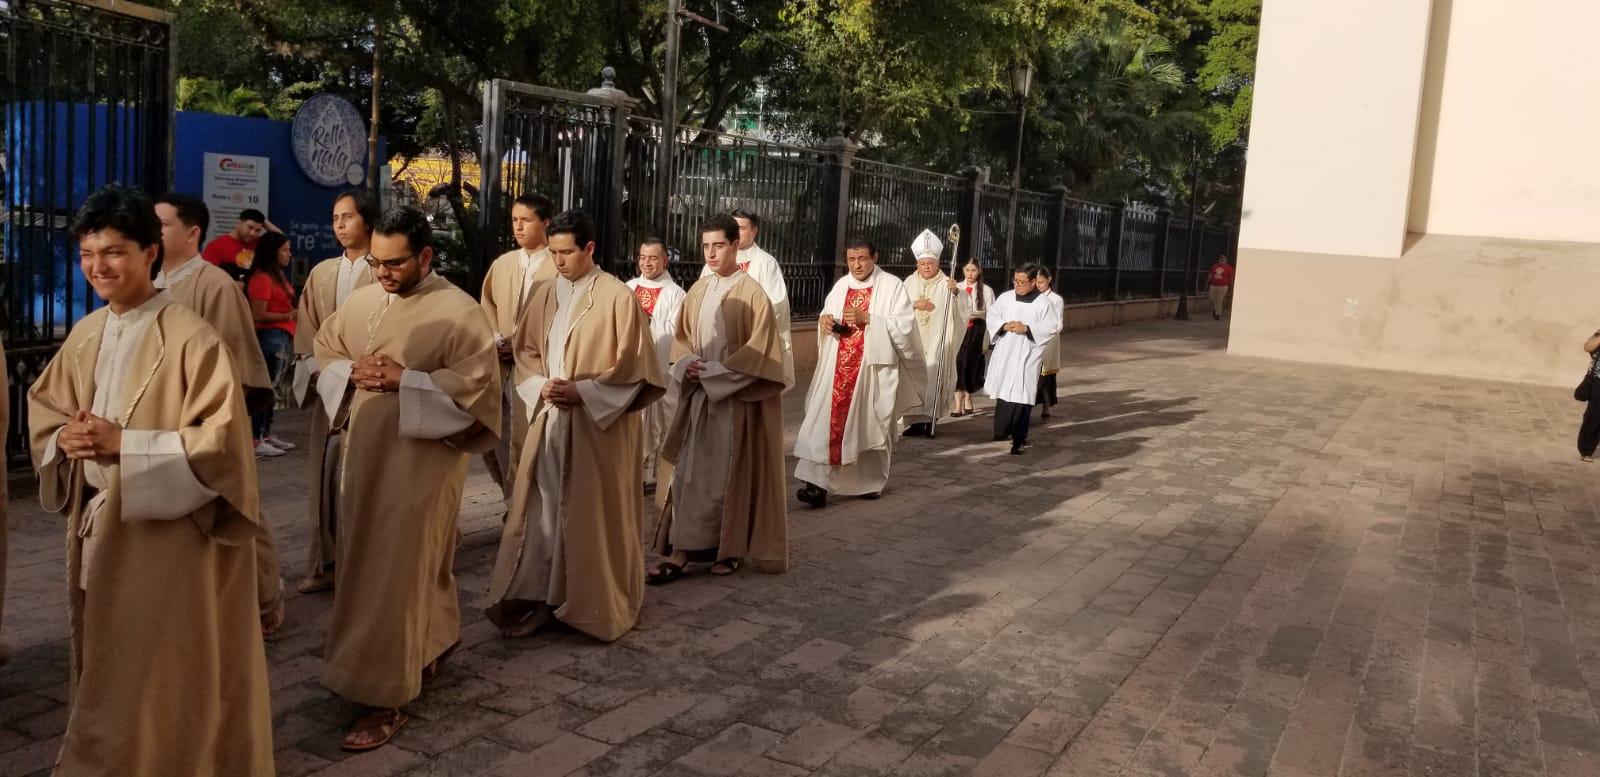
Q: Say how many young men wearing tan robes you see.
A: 7